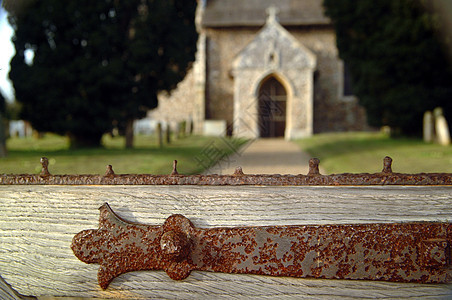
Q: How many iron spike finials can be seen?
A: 6